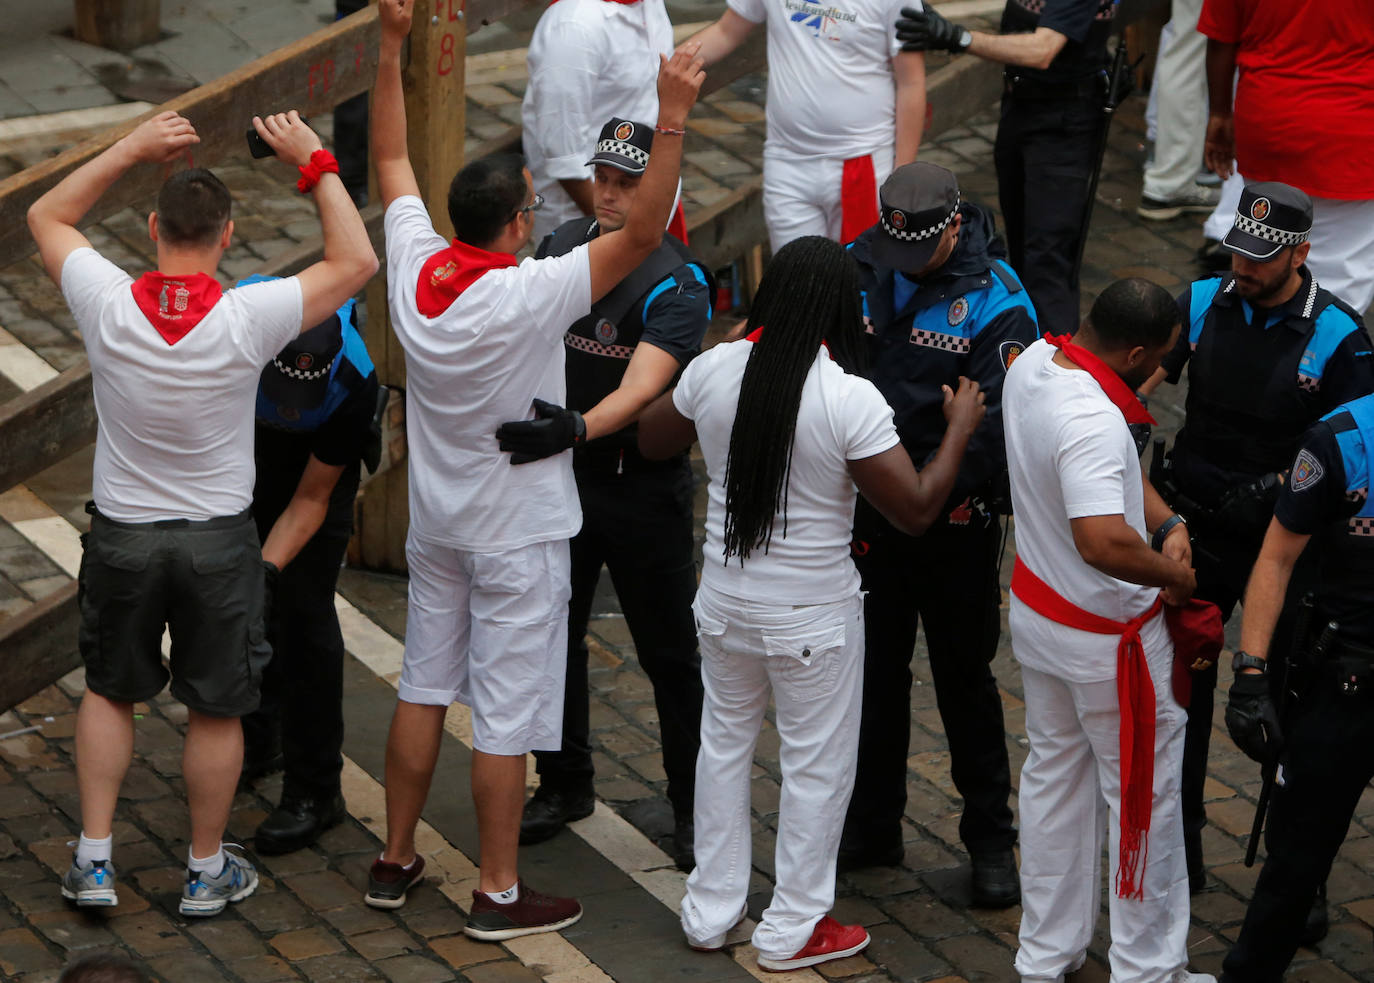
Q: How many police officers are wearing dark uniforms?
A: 6